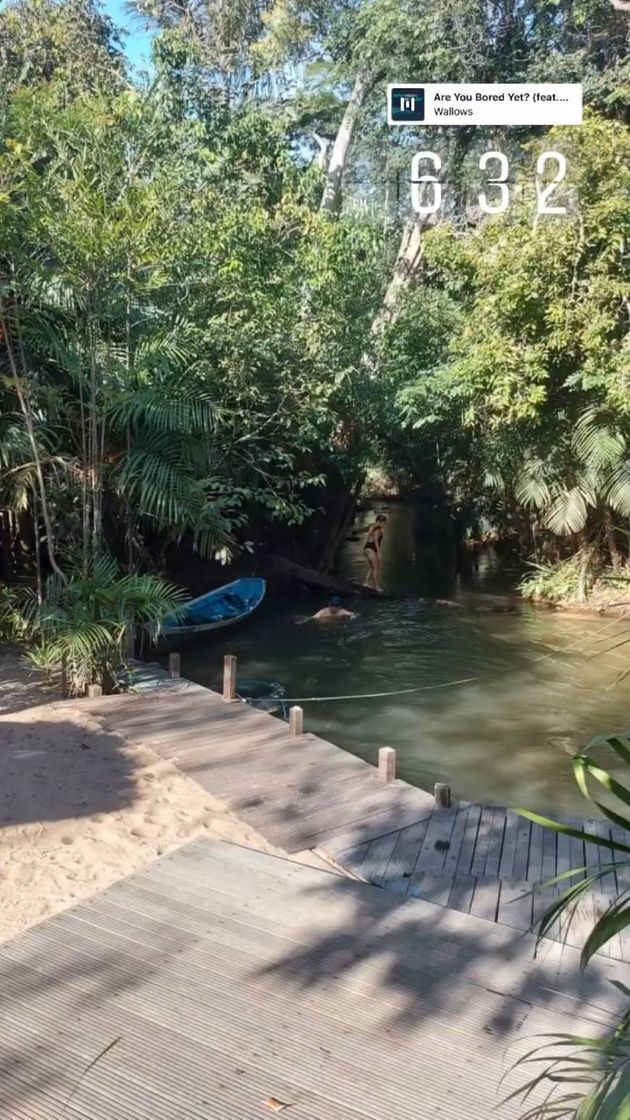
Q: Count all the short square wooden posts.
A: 6